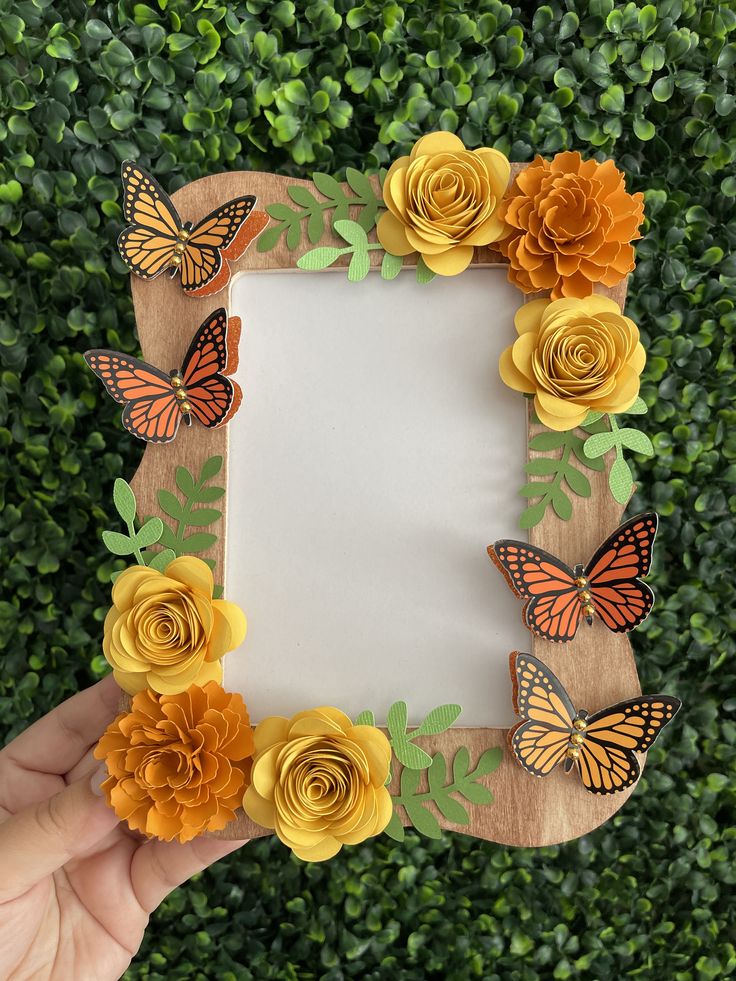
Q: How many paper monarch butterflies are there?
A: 4